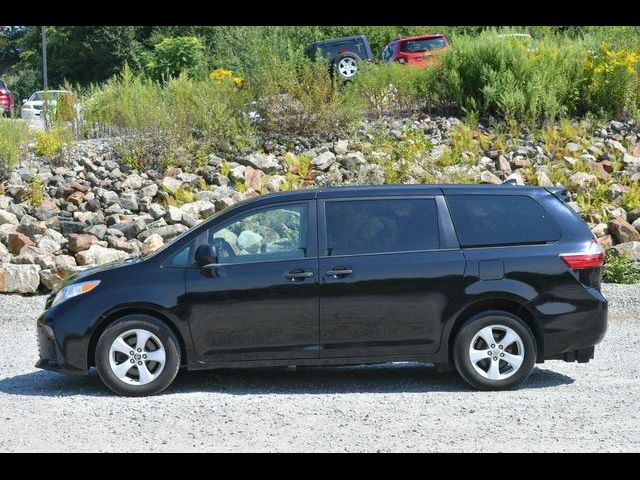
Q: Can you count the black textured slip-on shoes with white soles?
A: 0